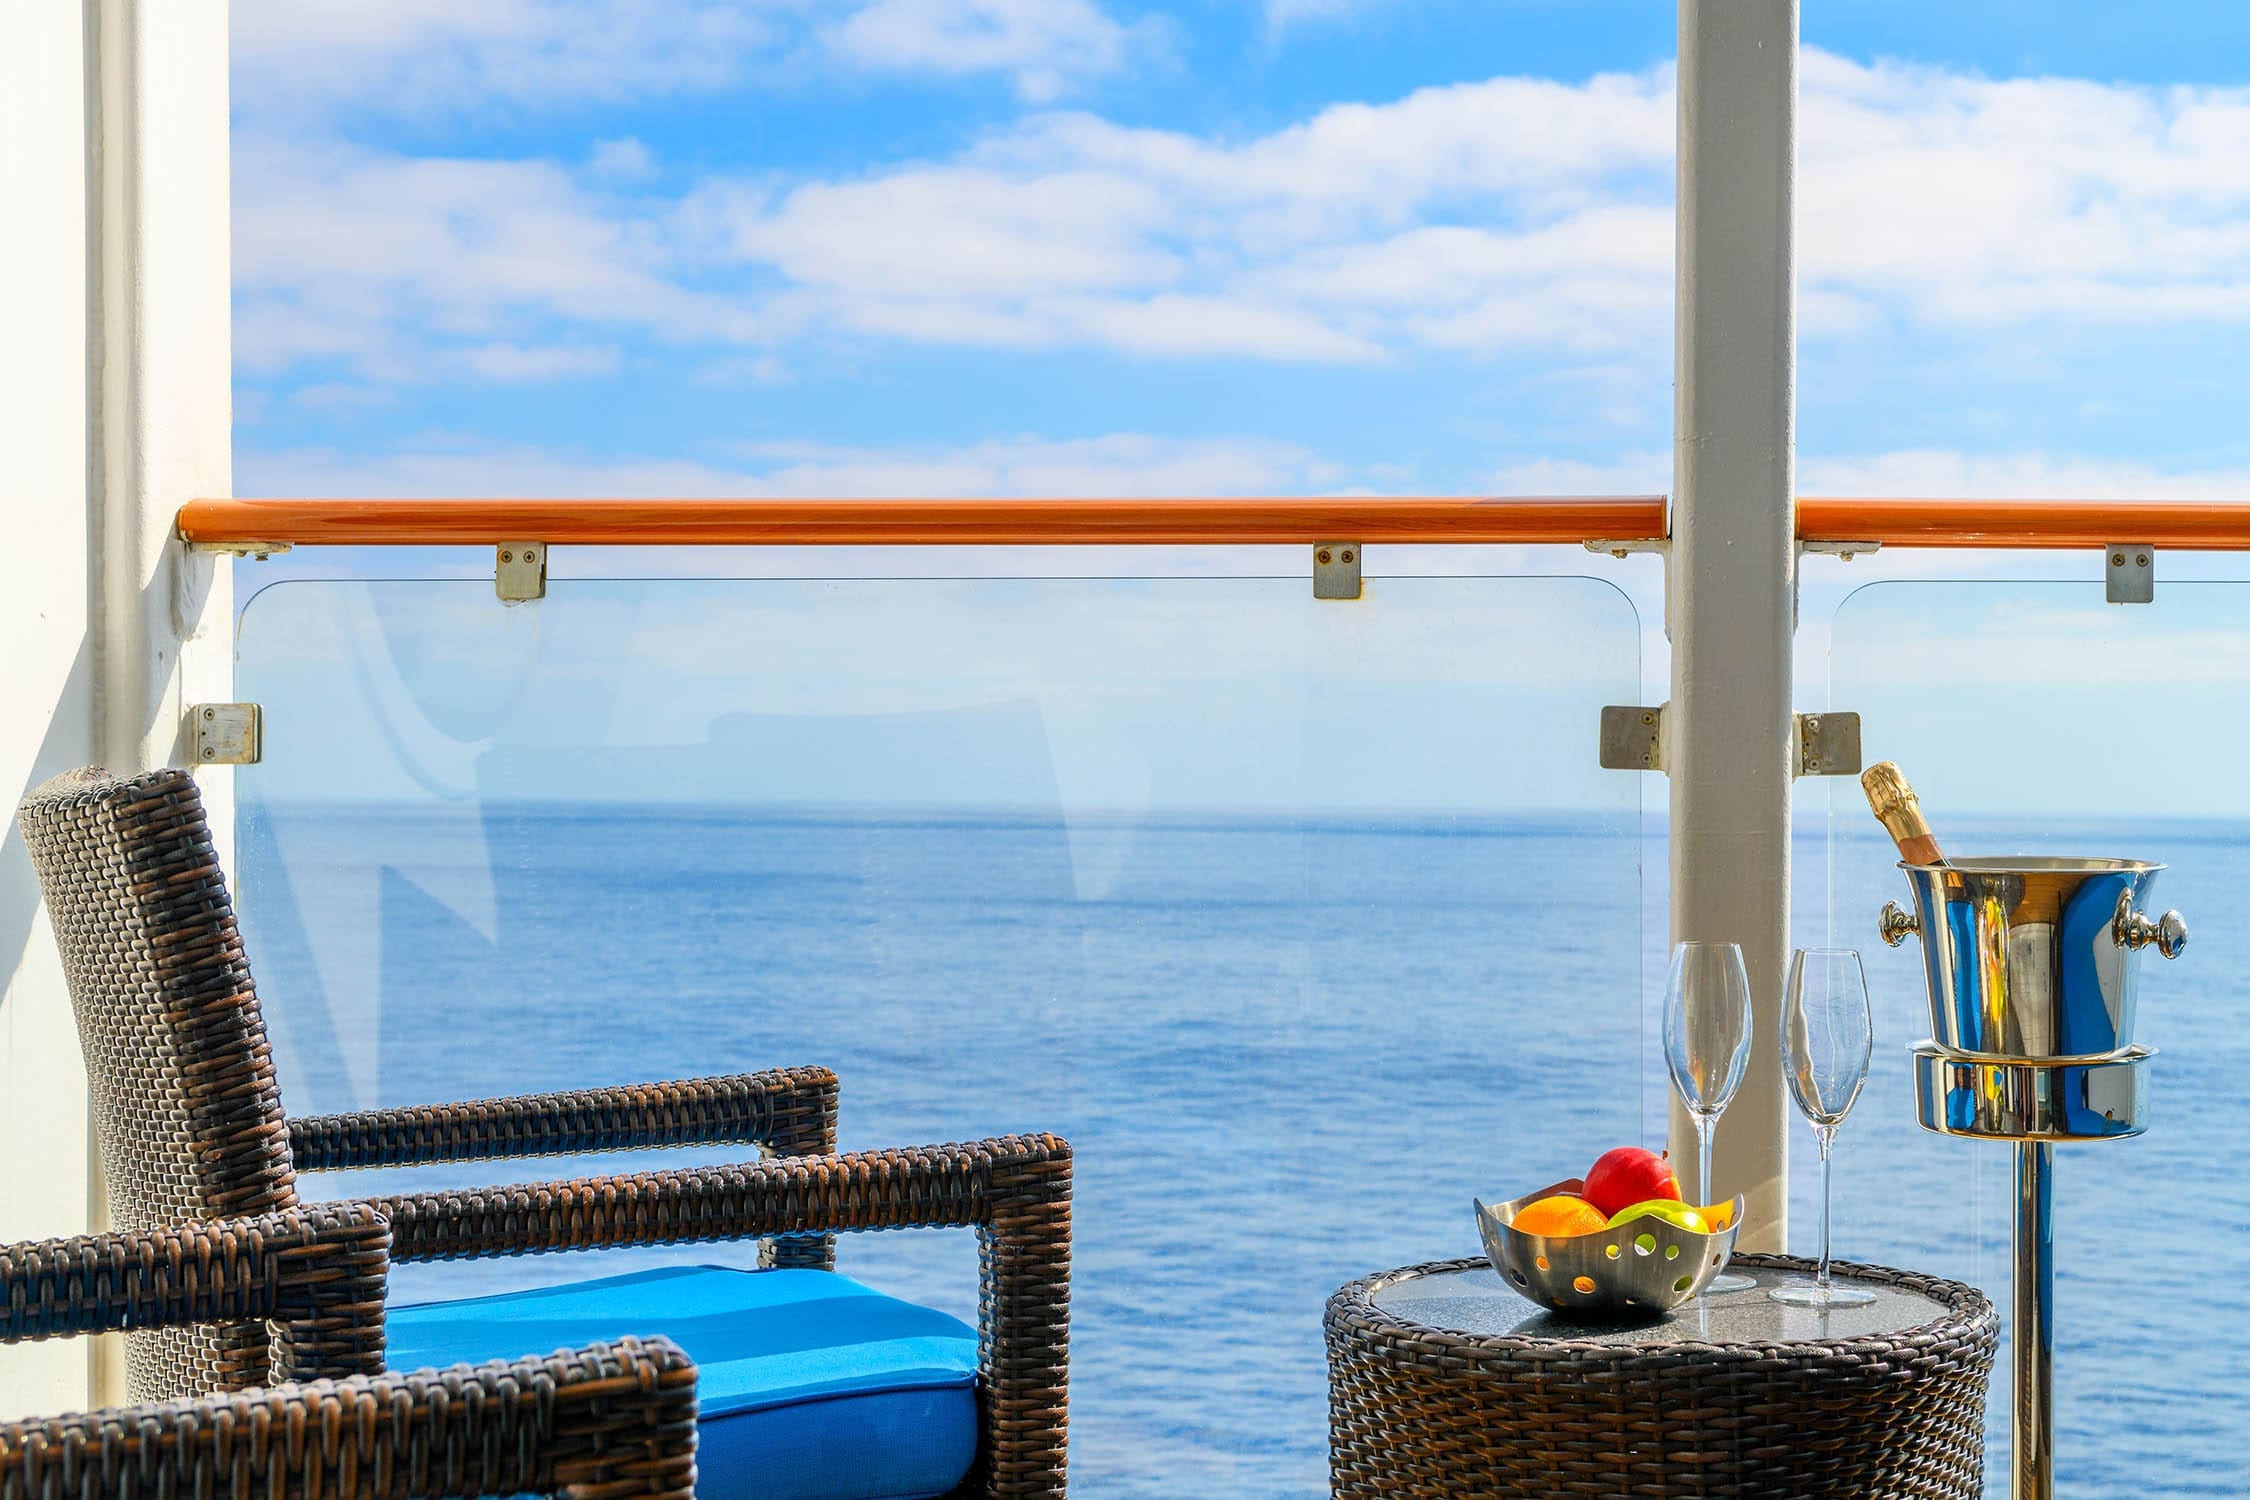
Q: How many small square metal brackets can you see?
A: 6